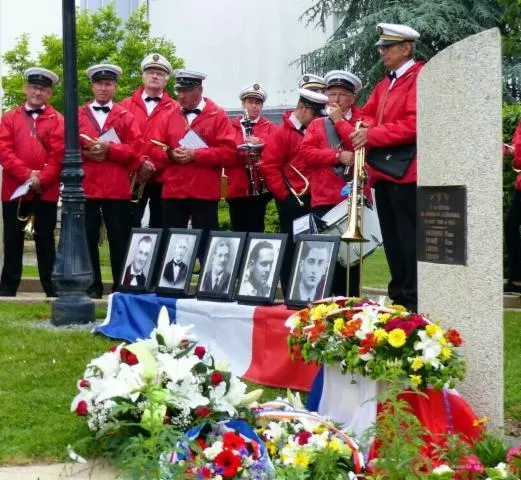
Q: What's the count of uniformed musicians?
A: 9